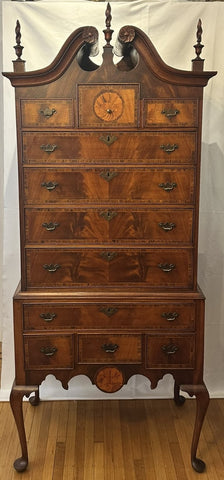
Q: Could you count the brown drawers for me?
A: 11